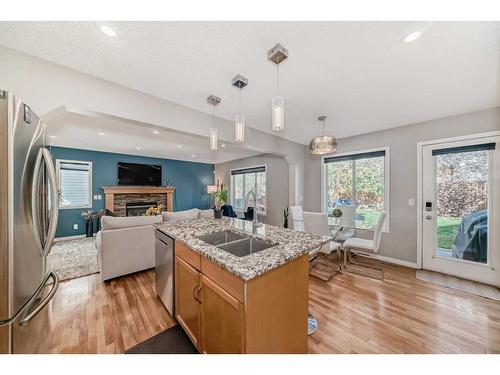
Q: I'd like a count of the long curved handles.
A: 3